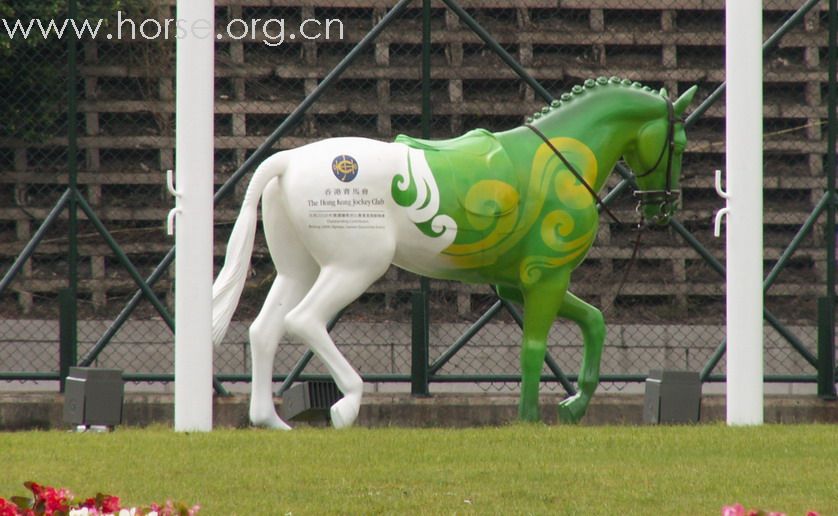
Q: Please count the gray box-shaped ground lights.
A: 3